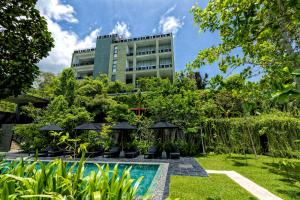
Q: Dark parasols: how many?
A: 4